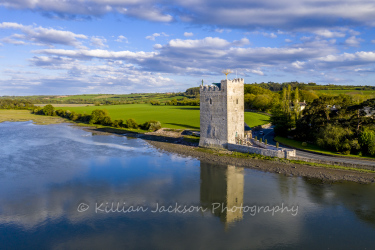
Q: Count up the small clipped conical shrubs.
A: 4